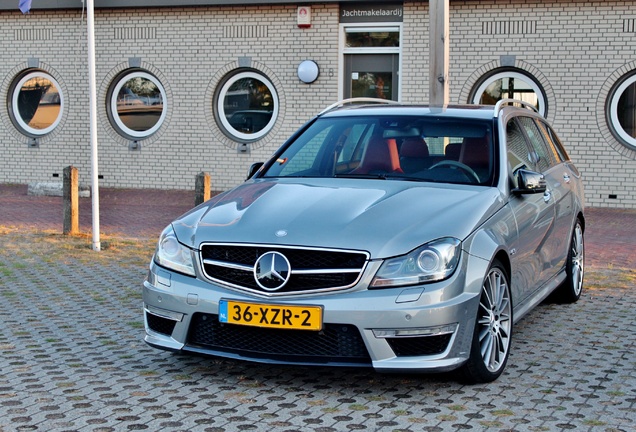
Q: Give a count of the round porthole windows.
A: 5